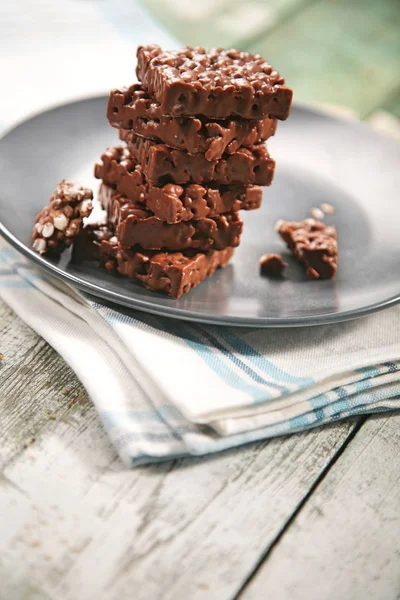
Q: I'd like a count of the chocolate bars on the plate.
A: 6